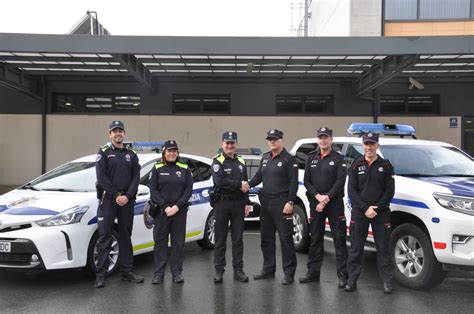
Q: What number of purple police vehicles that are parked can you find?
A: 0